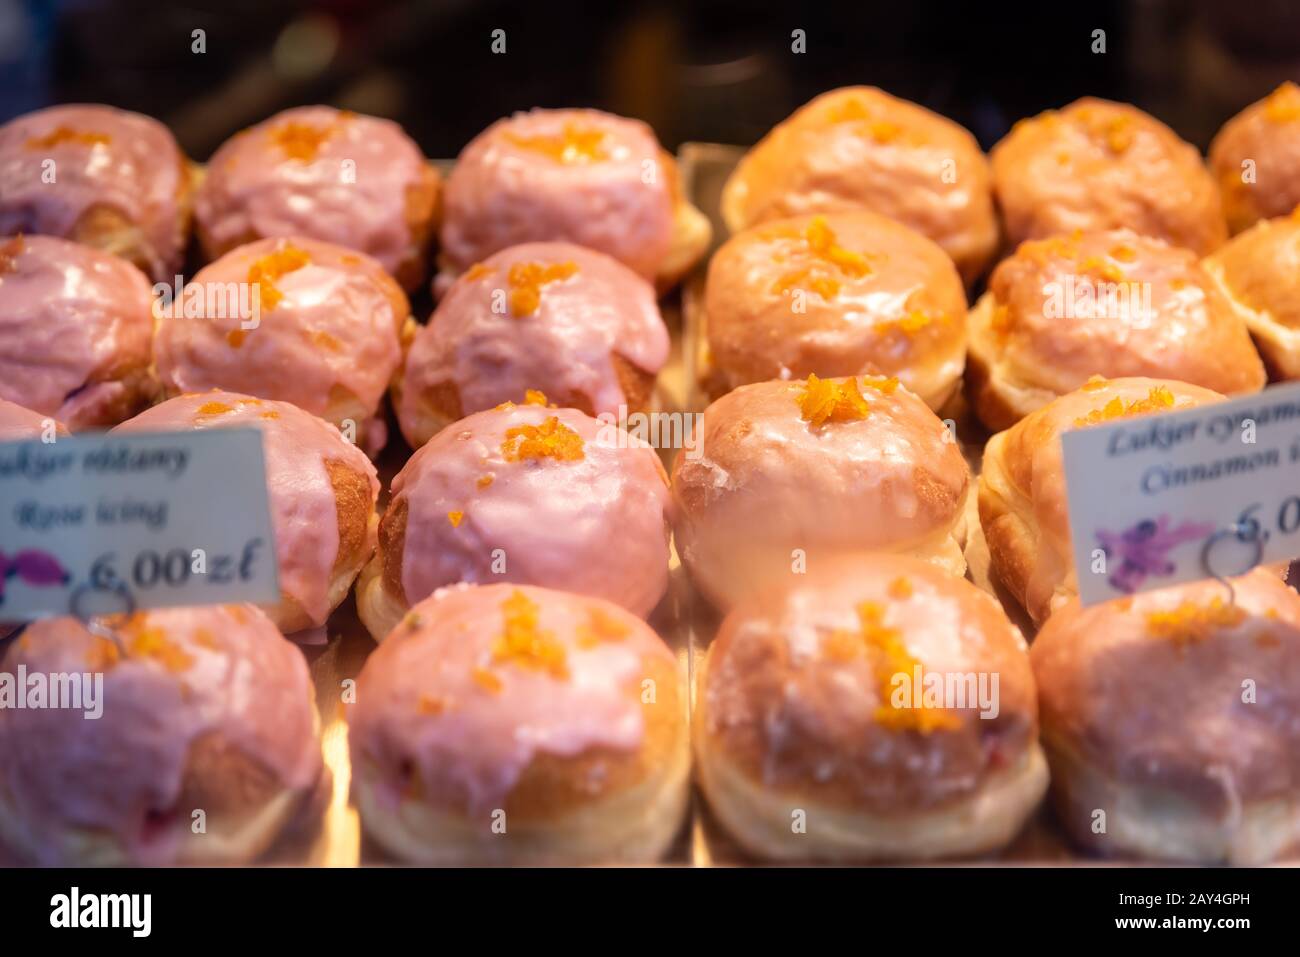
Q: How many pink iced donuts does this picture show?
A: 11